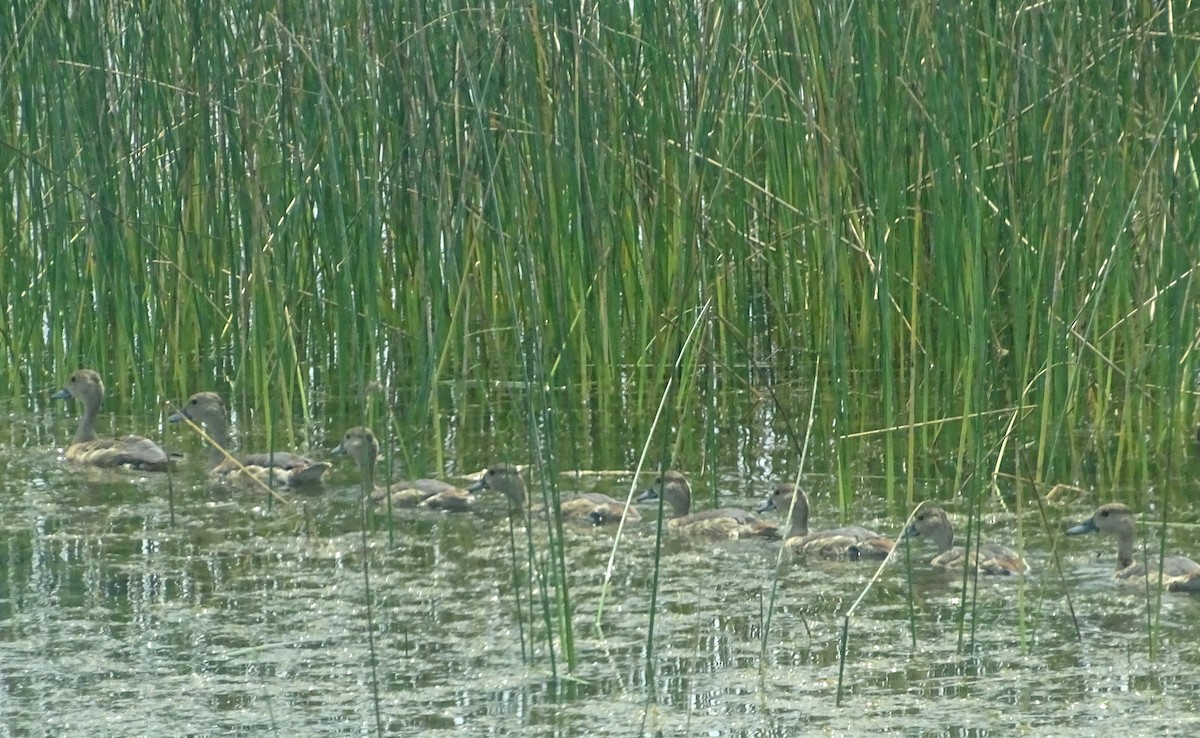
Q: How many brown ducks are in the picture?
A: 8